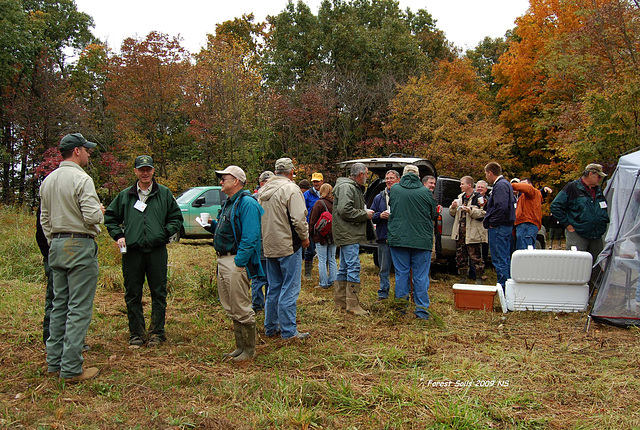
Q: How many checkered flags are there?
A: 0